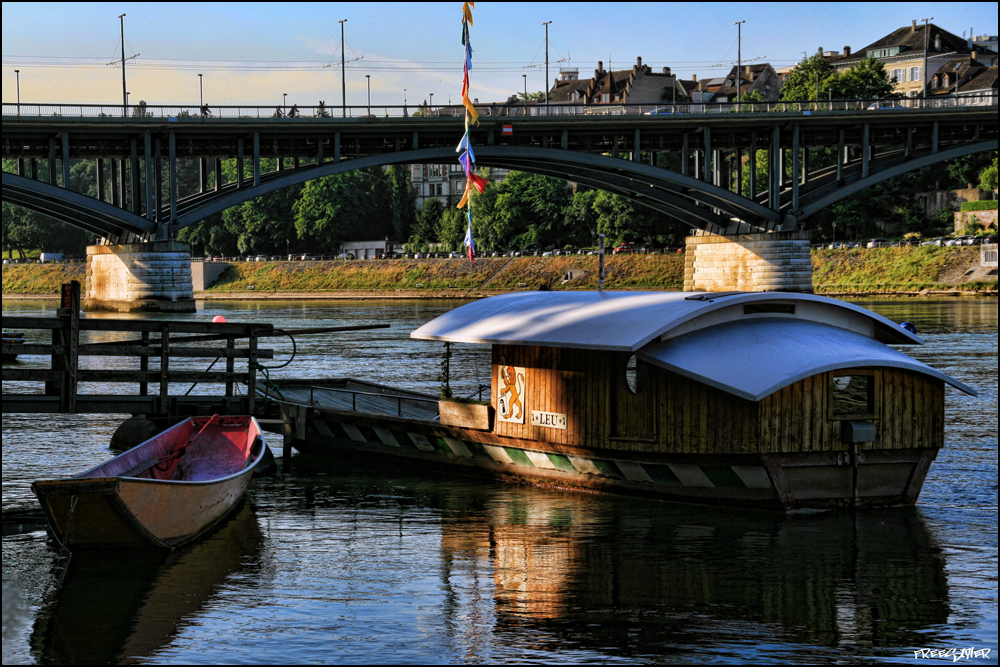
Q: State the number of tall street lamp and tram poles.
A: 5